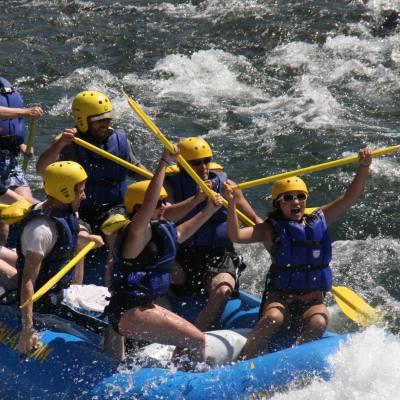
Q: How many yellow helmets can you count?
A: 5